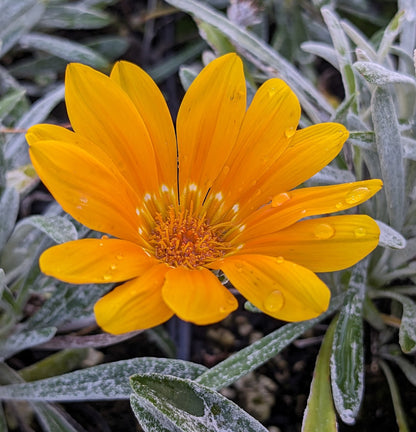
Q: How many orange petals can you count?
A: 13